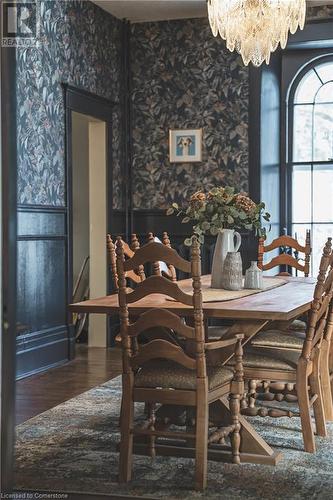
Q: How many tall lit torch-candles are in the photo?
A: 0